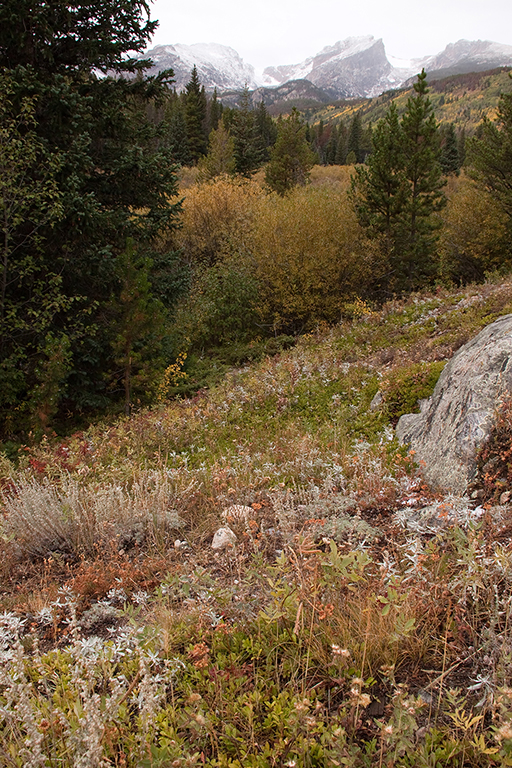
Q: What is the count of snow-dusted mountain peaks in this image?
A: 3